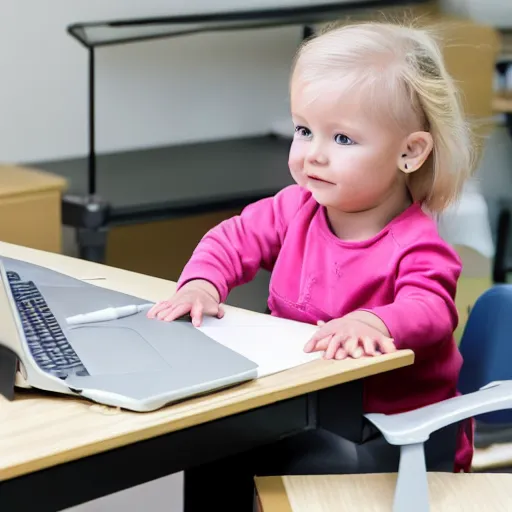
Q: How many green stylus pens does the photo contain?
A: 0